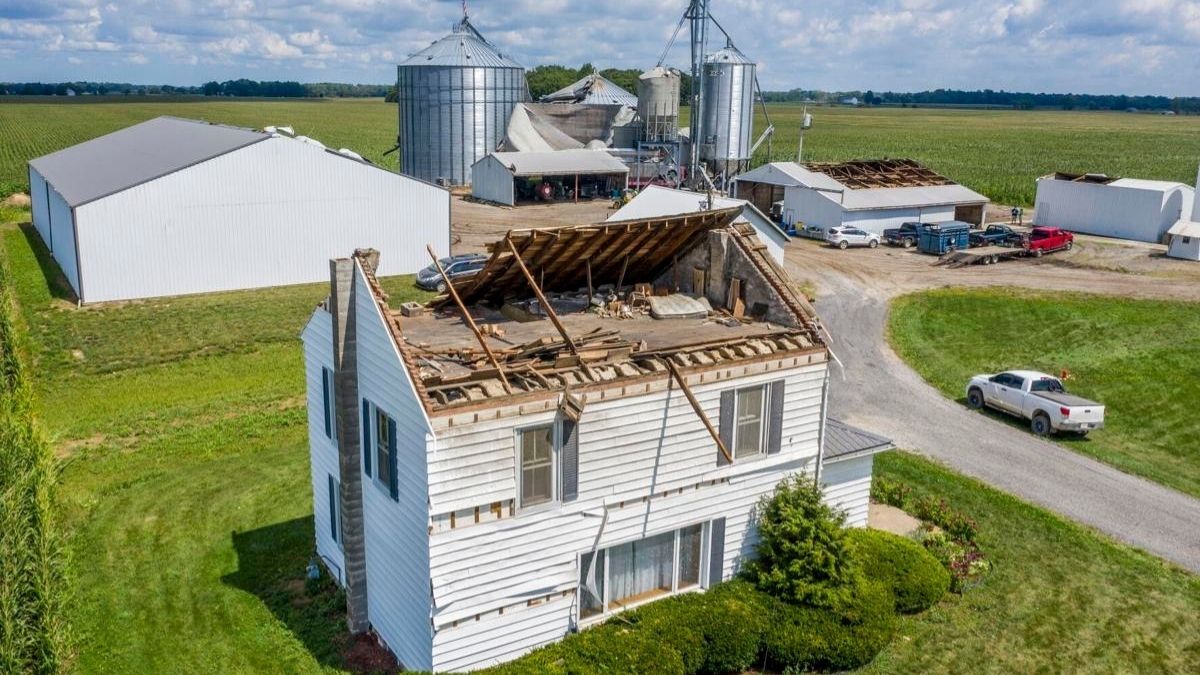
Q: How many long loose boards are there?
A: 3